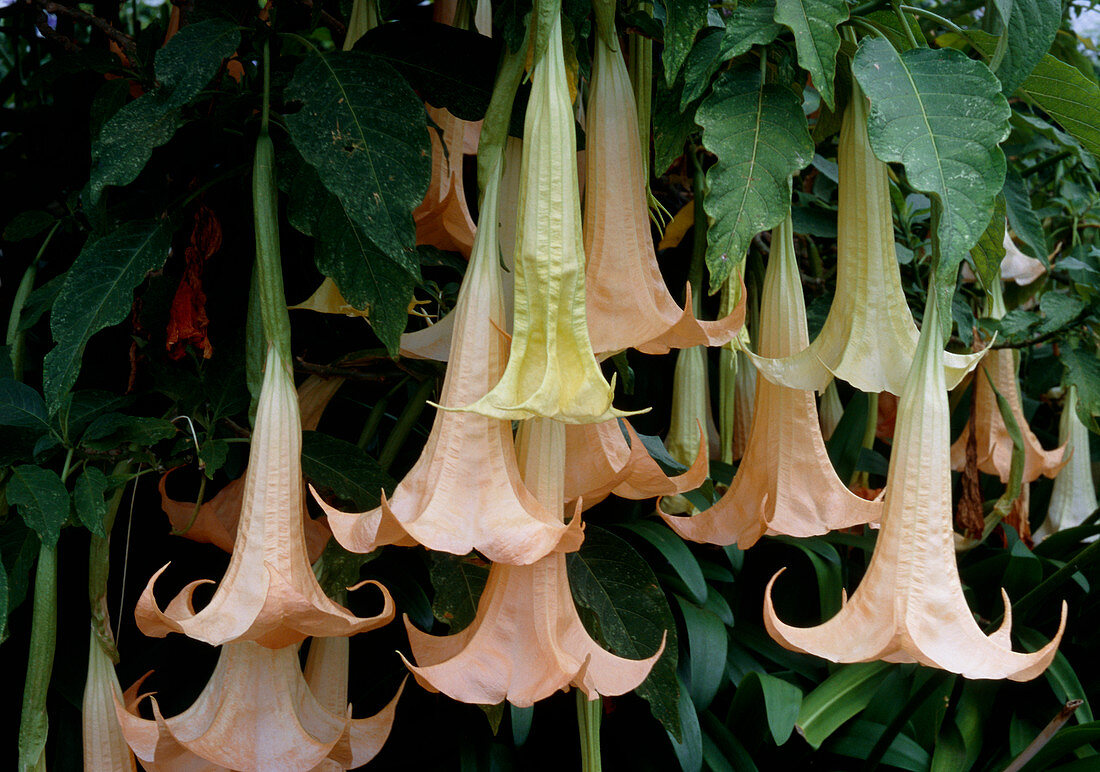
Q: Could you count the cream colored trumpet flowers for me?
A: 2